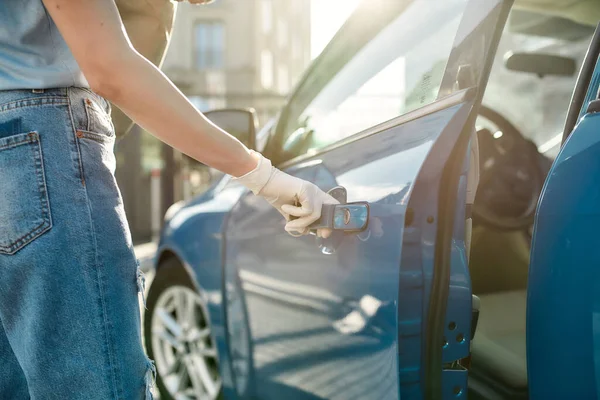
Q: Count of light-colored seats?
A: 1